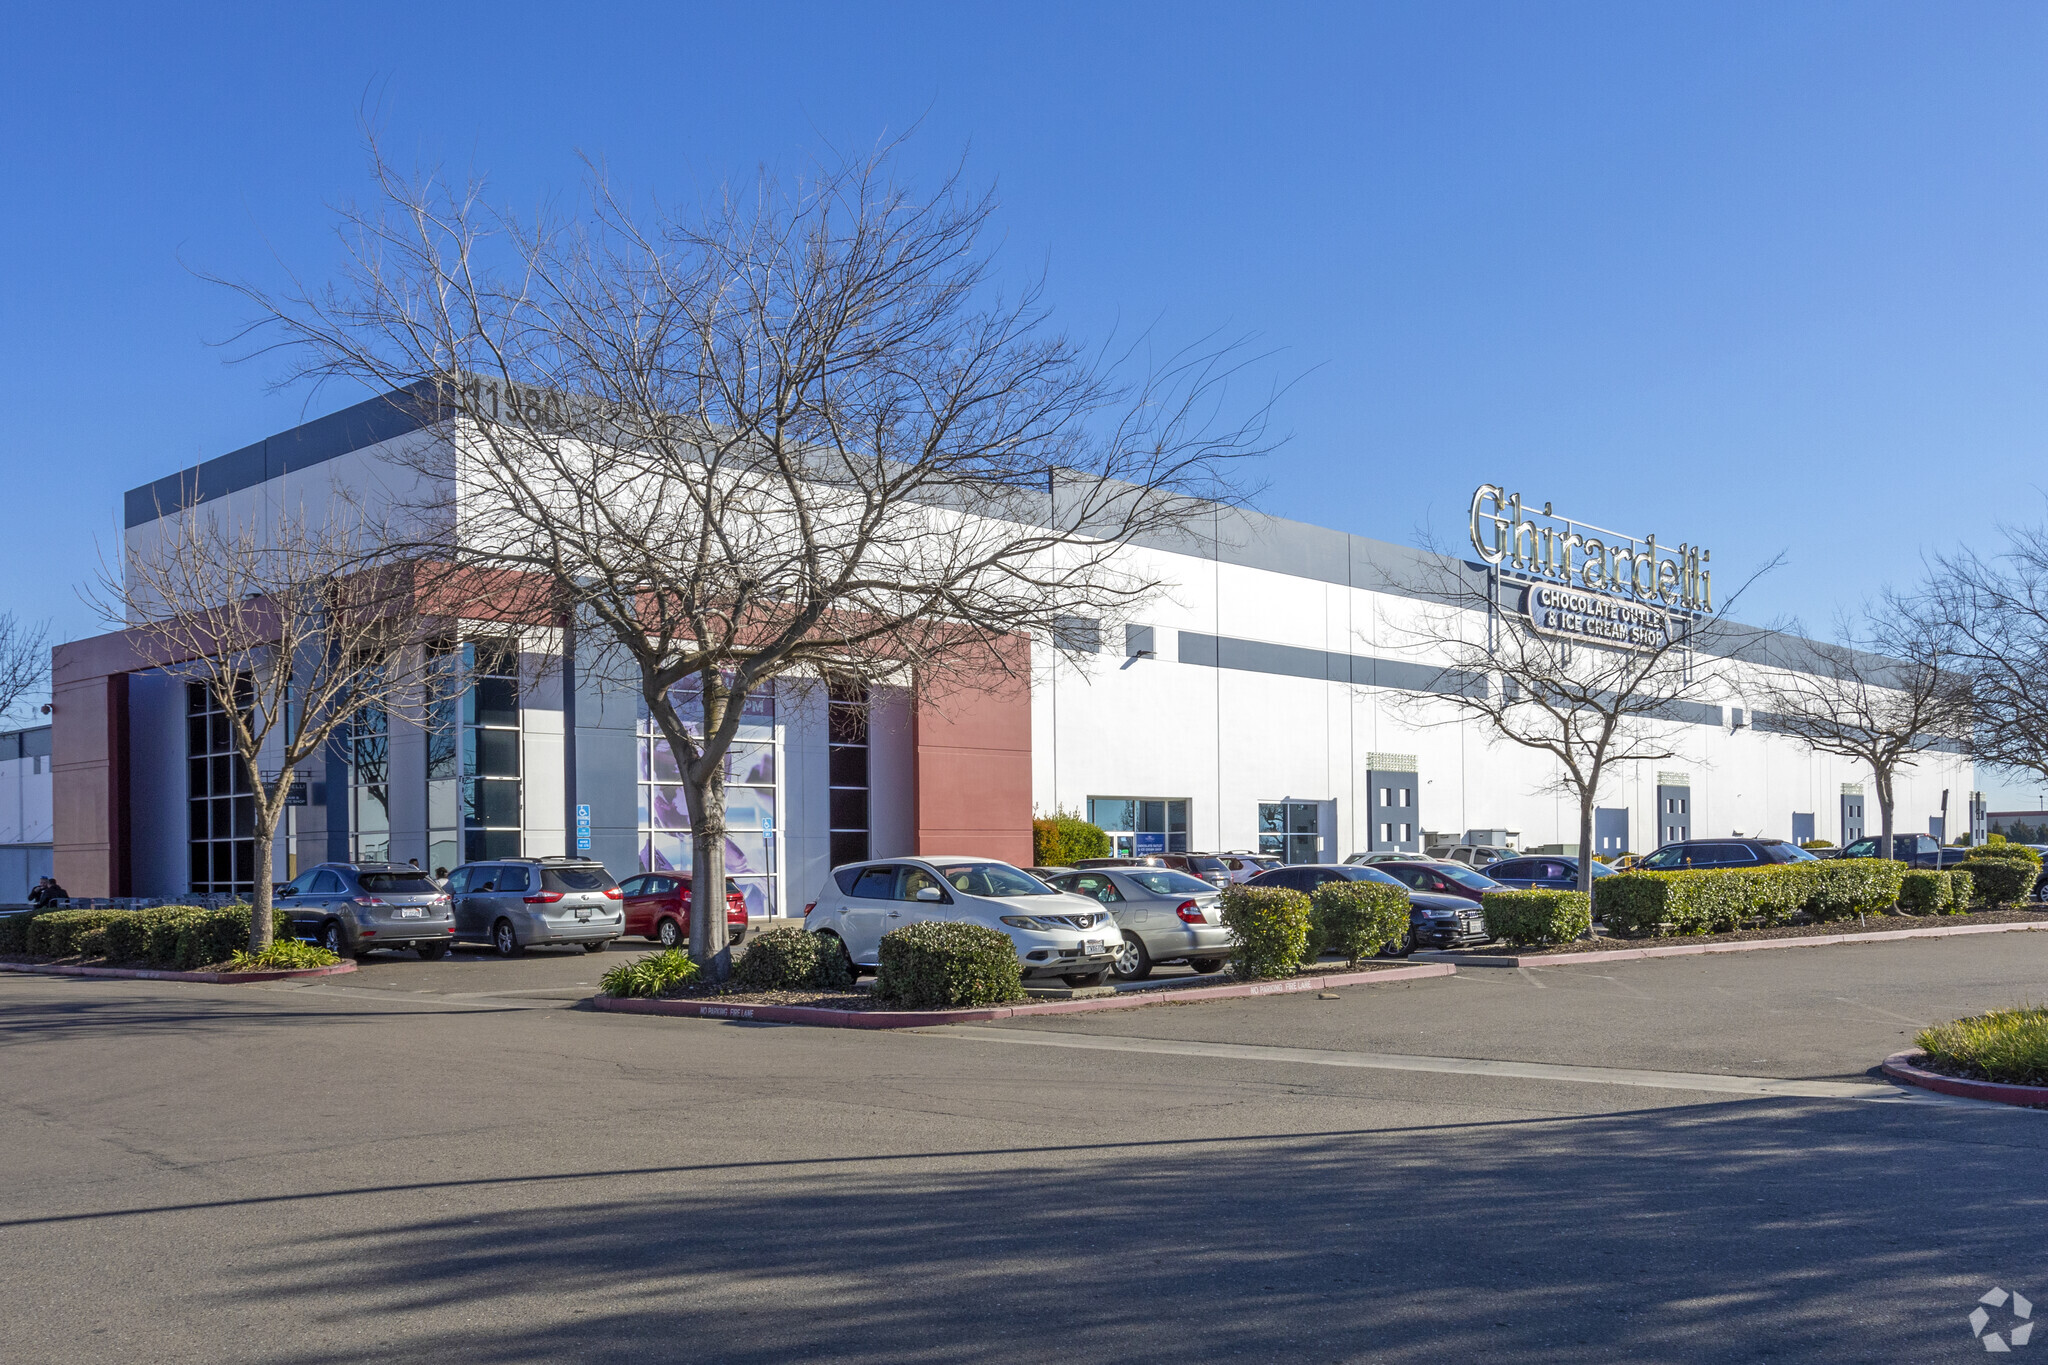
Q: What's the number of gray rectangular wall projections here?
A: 4